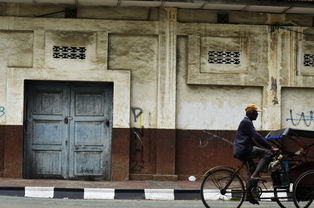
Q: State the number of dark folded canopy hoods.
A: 1